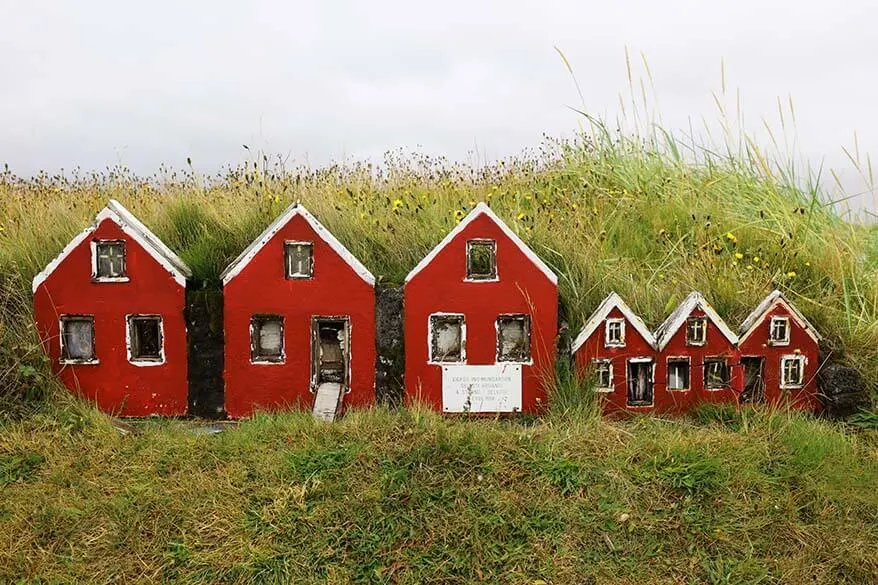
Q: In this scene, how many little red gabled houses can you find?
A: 6